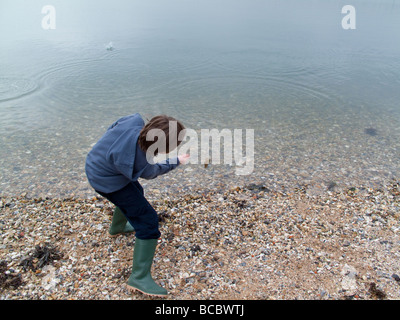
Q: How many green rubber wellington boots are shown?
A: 2